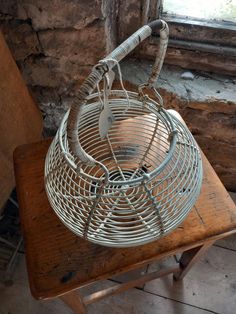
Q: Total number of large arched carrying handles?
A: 1